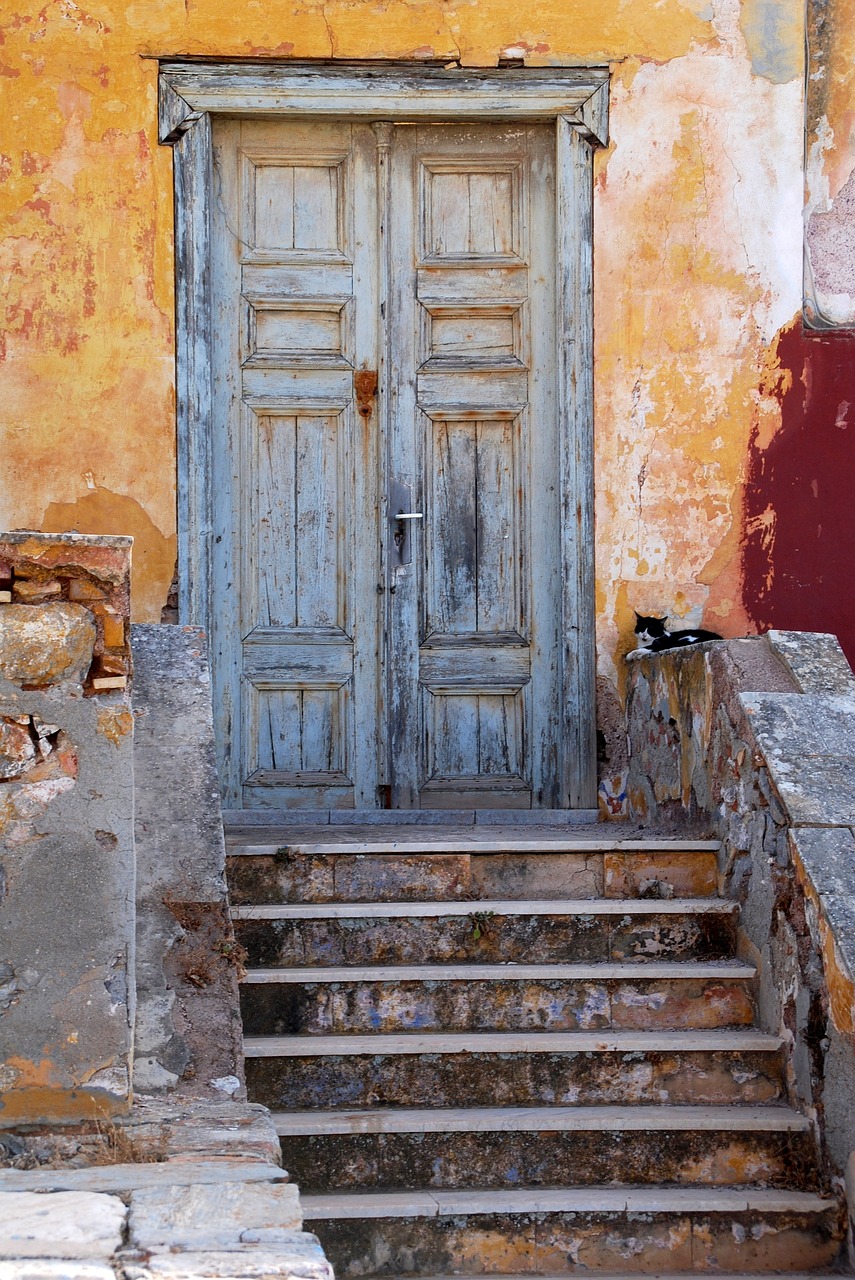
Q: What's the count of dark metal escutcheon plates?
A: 1